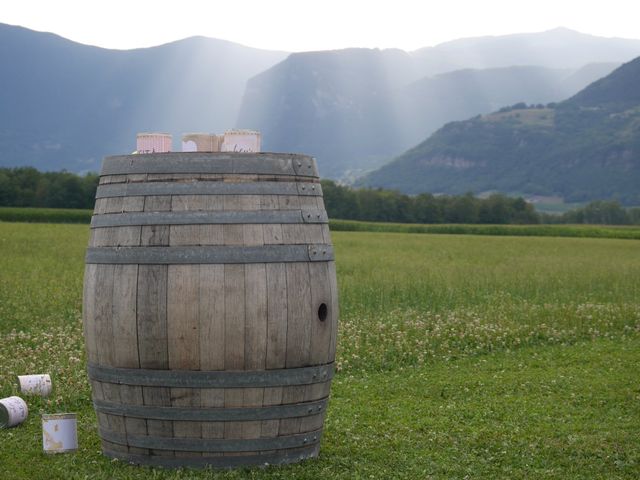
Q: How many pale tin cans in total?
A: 6